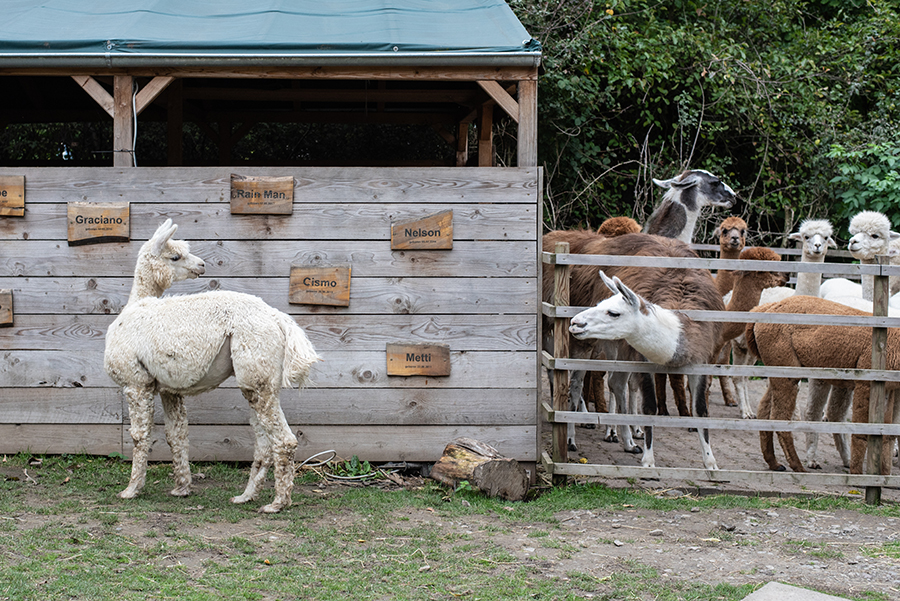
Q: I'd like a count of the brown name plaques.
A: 7